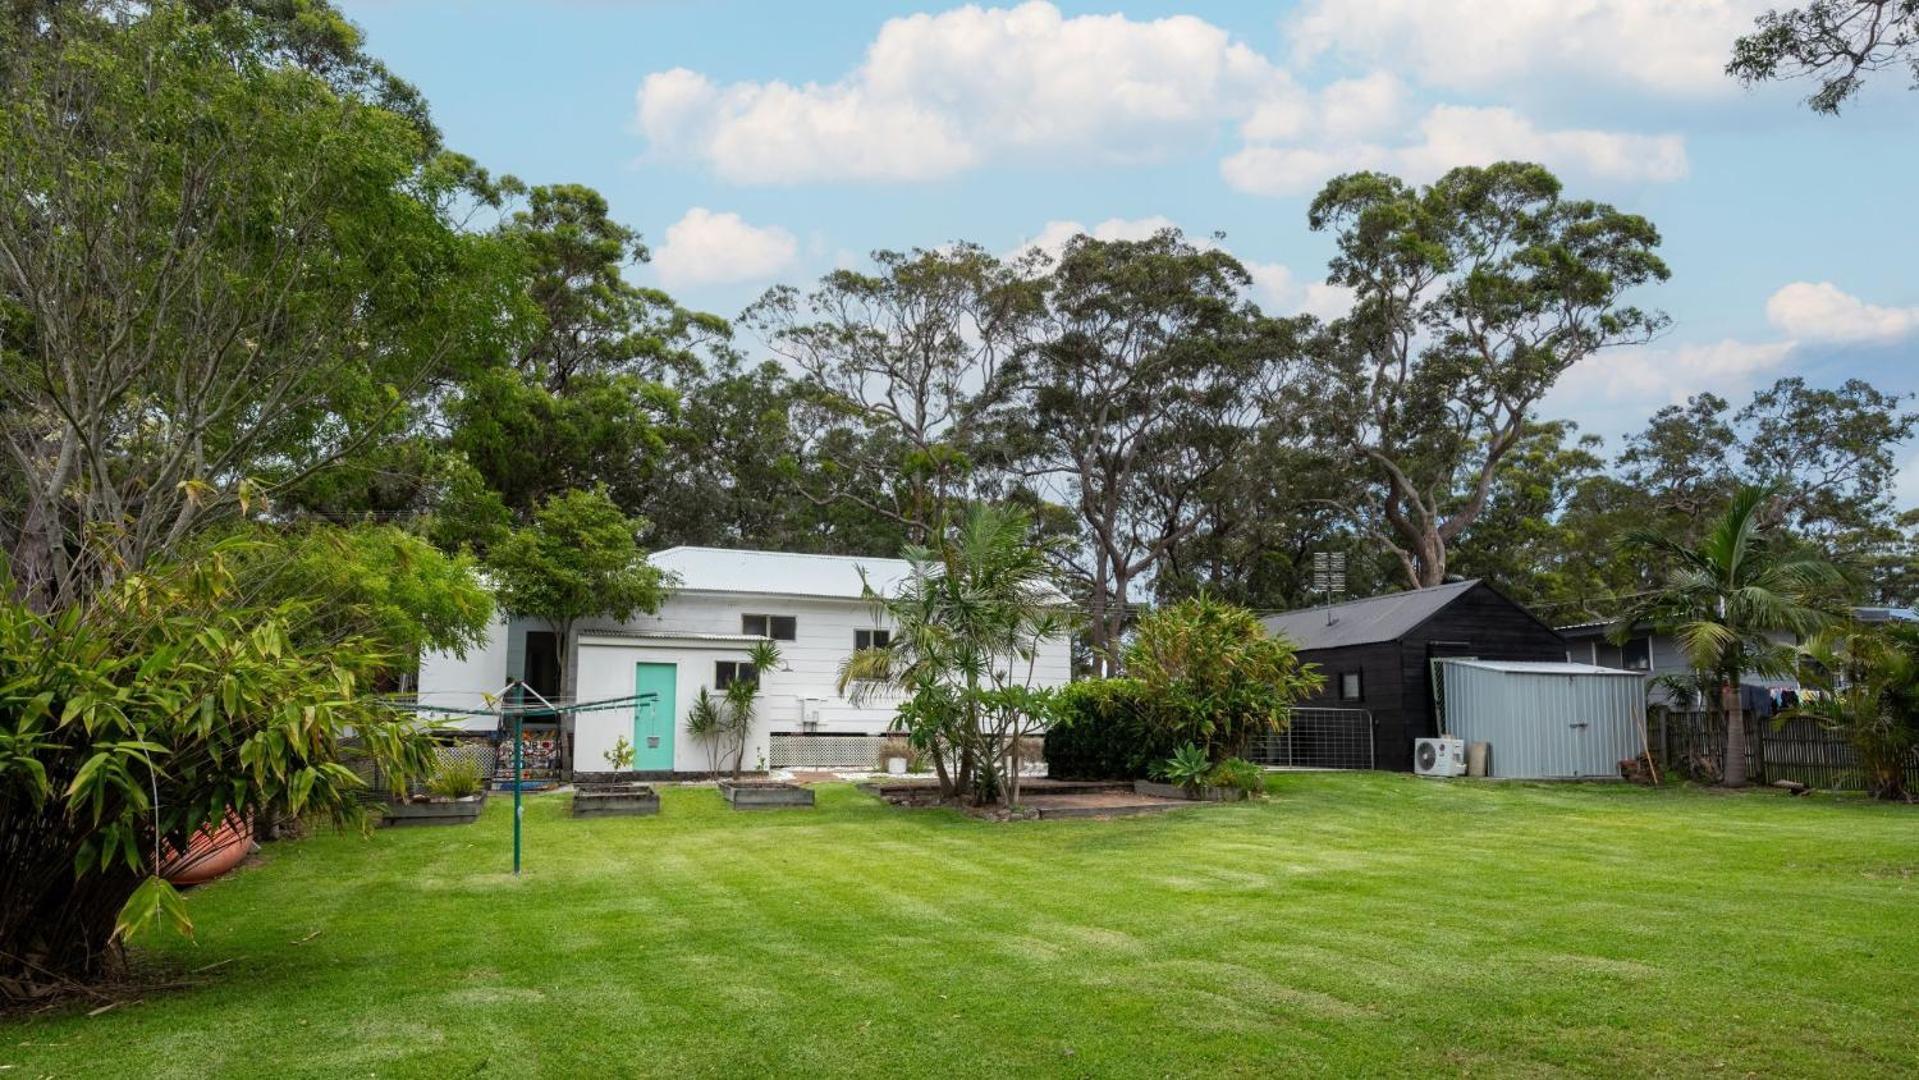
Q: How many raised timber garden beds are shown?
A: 3